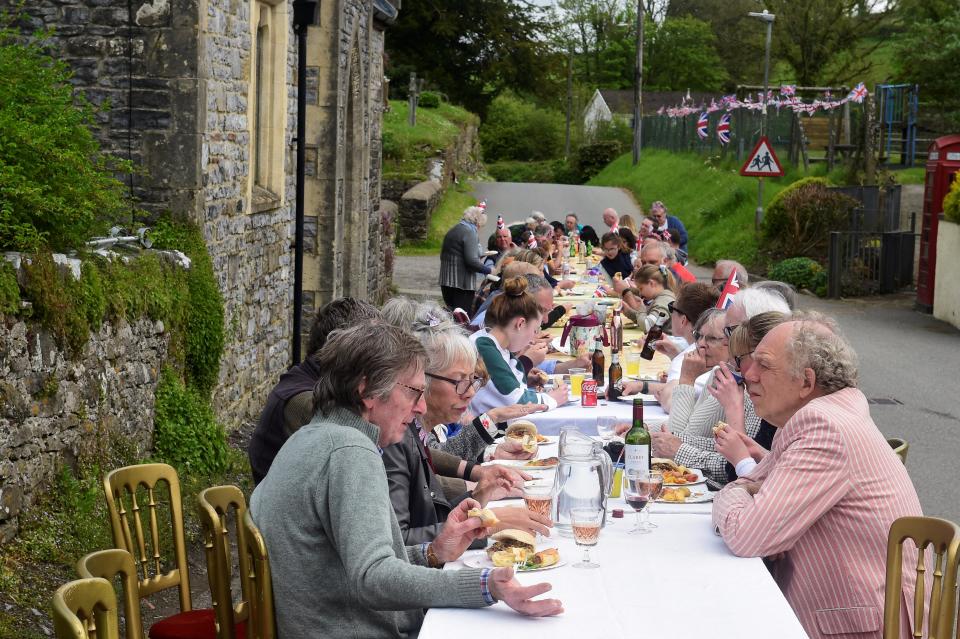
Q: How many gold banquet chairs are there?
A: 7